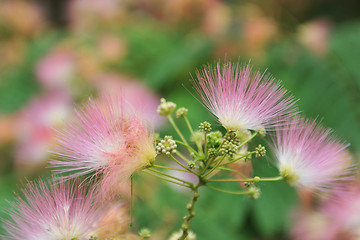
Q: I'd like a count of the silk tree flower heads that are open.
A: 4